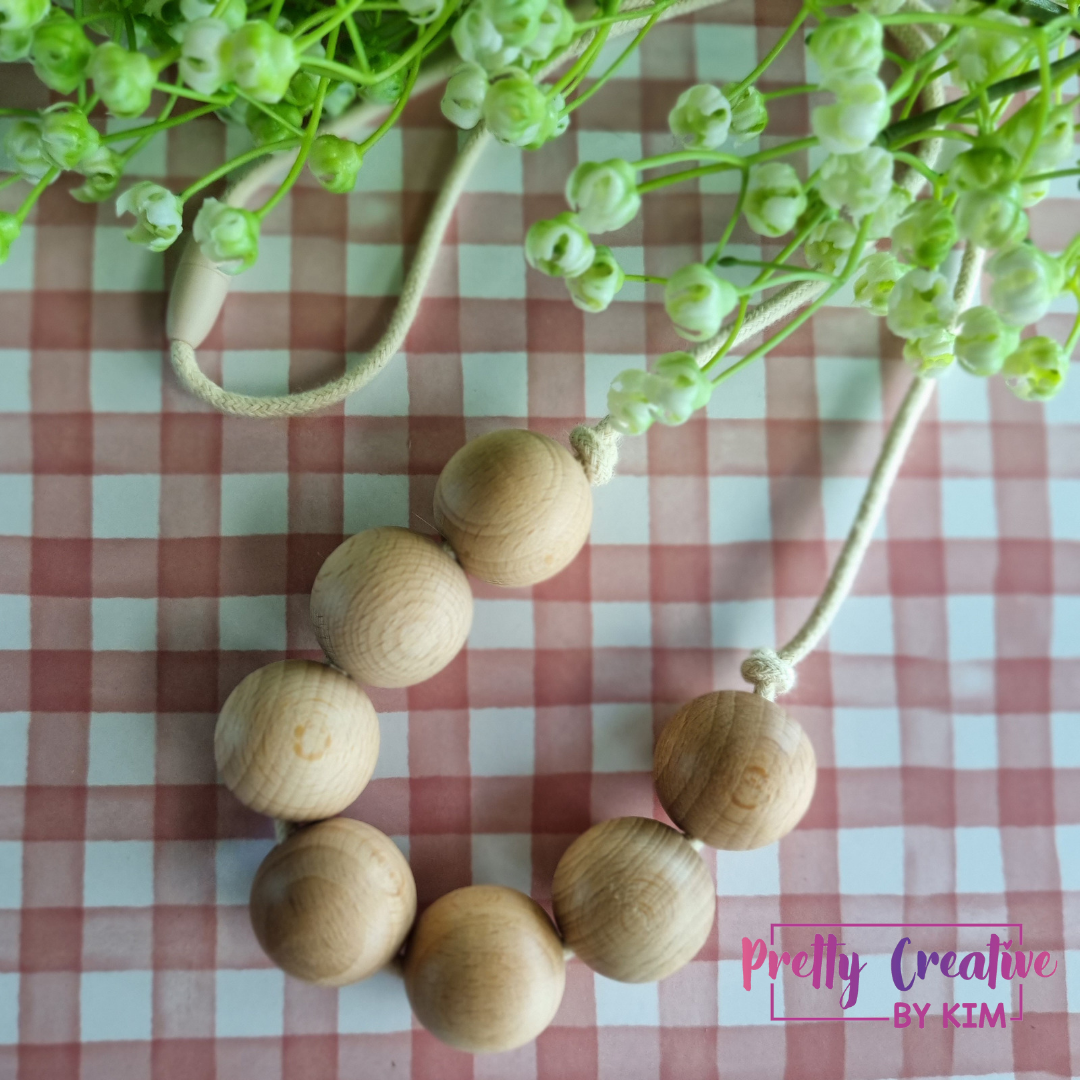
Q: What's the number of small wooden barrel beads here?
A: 1